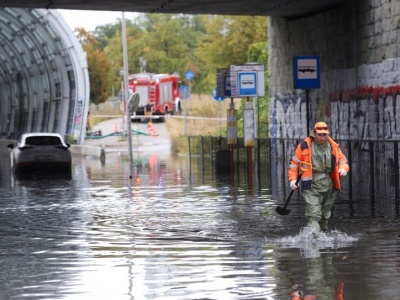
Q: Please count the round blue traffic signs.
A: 3